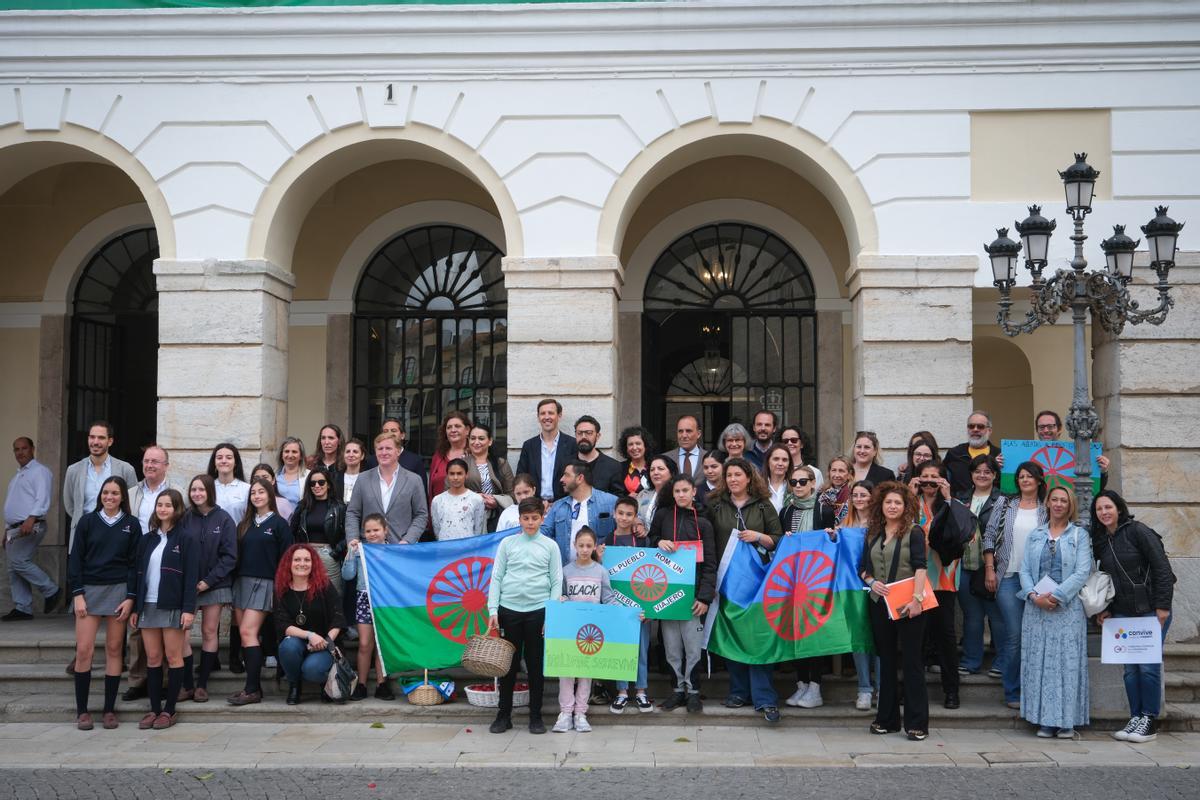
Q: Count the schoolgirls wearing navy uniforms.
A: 4